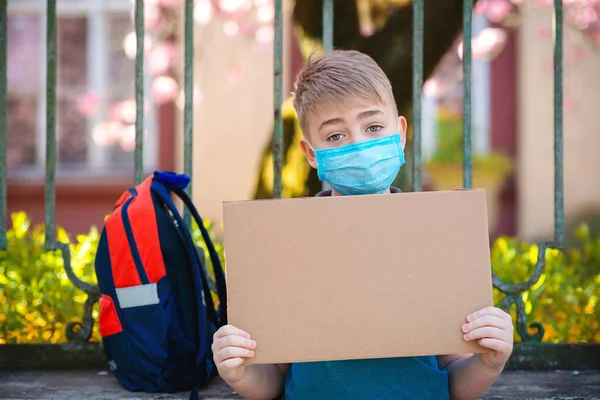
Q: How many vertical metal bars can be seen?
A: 9